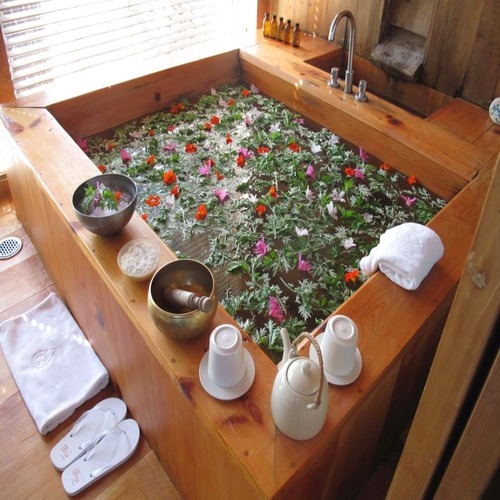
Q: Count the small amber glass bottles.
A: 5